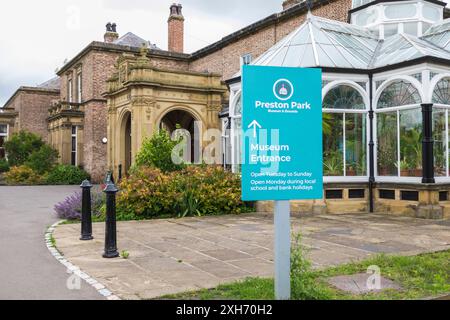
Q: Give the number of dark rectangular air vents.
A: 5